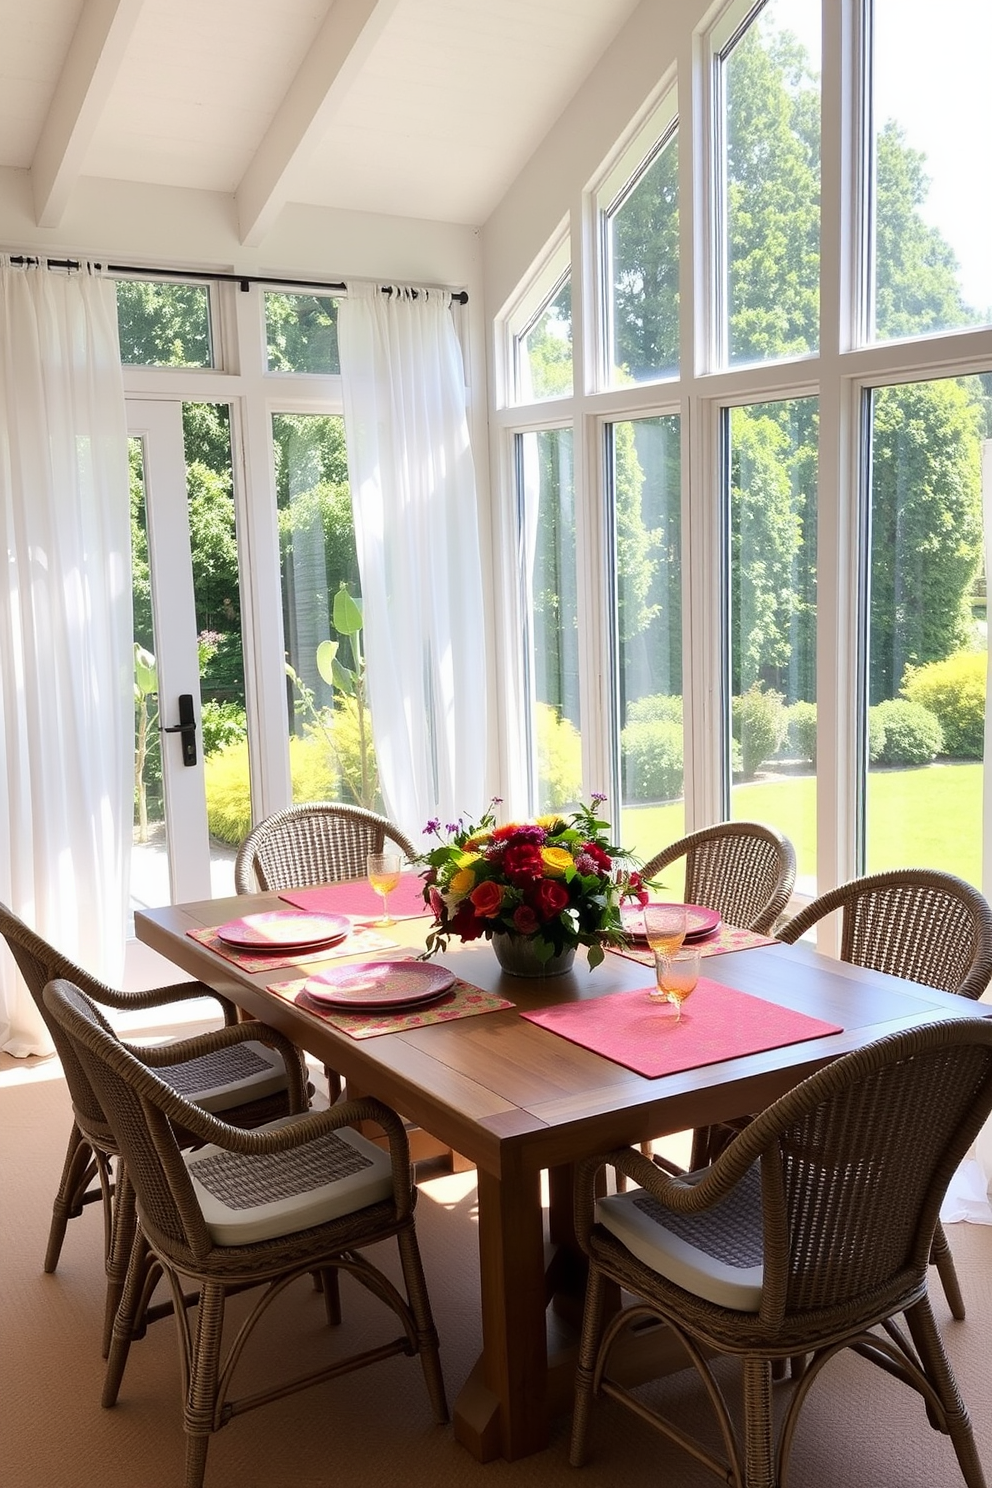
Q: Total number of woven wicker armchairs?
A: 6